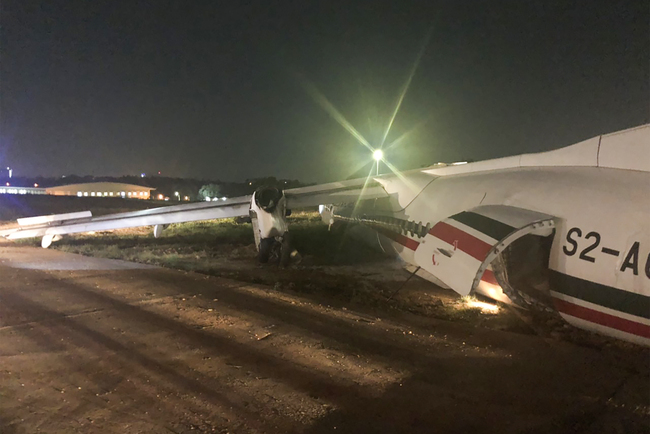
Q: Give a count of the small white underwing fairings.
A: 2